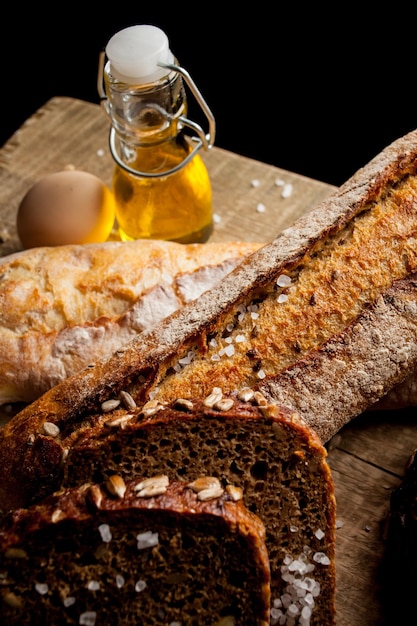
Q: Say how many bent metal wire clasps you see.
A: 1